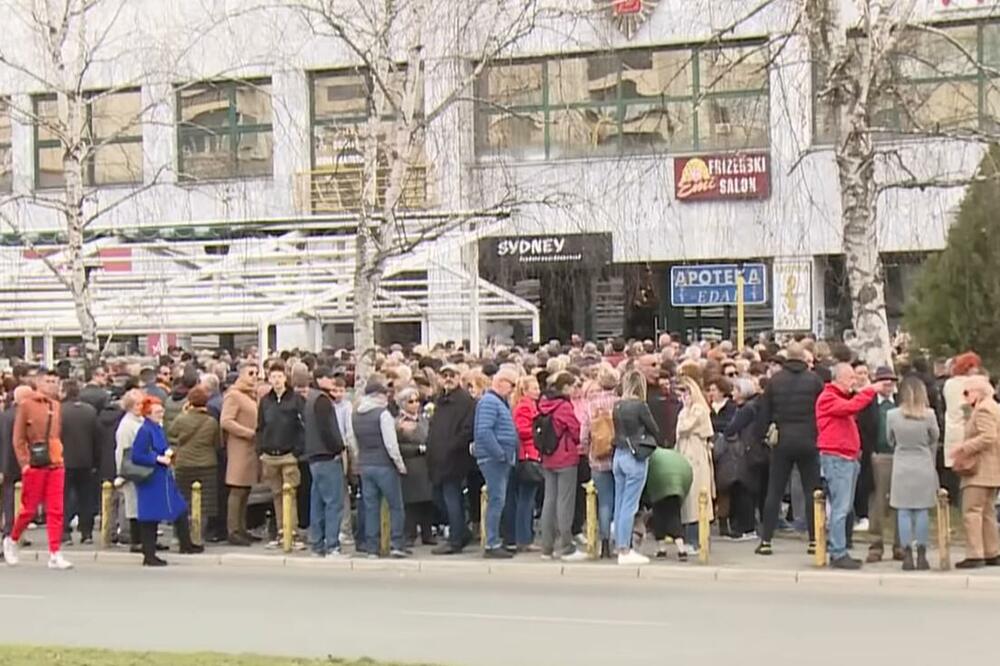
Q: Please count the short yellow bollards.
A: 10